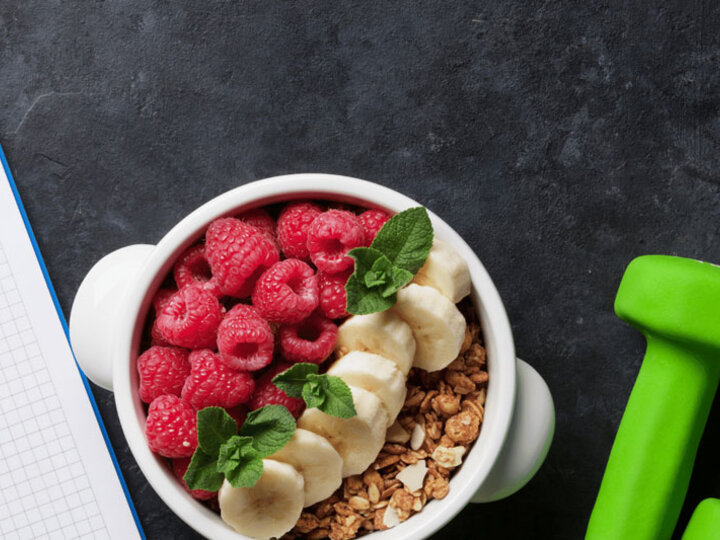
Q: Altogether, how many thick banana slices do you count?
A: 7